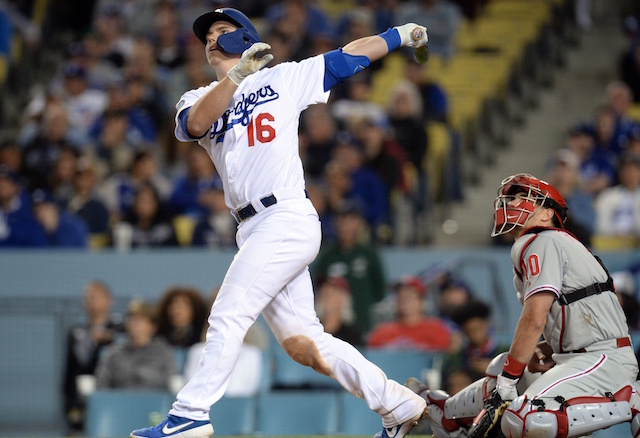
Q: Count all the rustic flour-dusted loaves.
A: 0